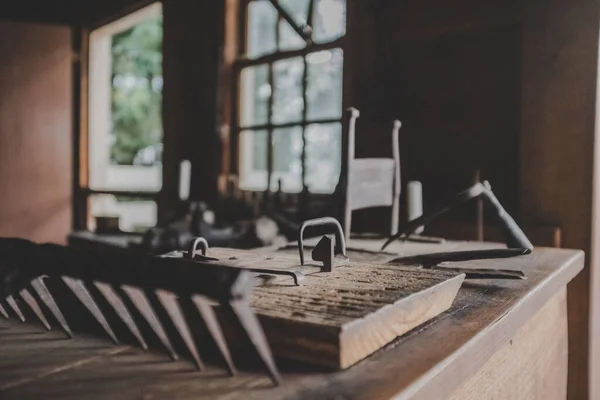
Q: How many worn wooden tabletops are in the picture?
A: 1